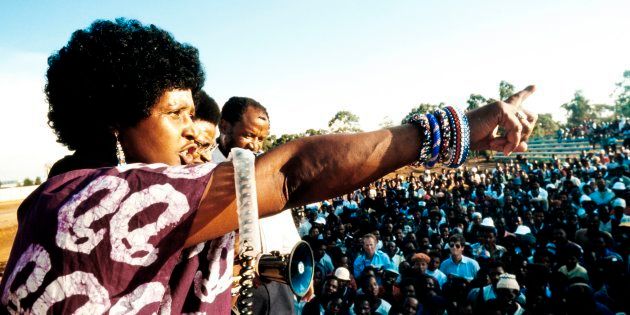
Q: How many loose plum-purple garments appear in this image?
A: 1